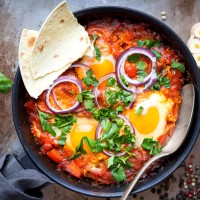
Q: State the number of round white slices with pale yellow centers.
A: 3